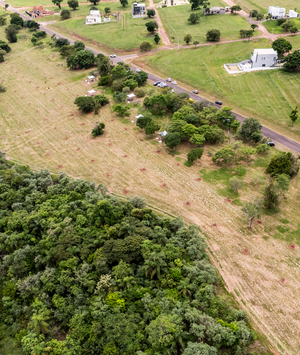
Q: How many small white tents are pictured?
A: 5